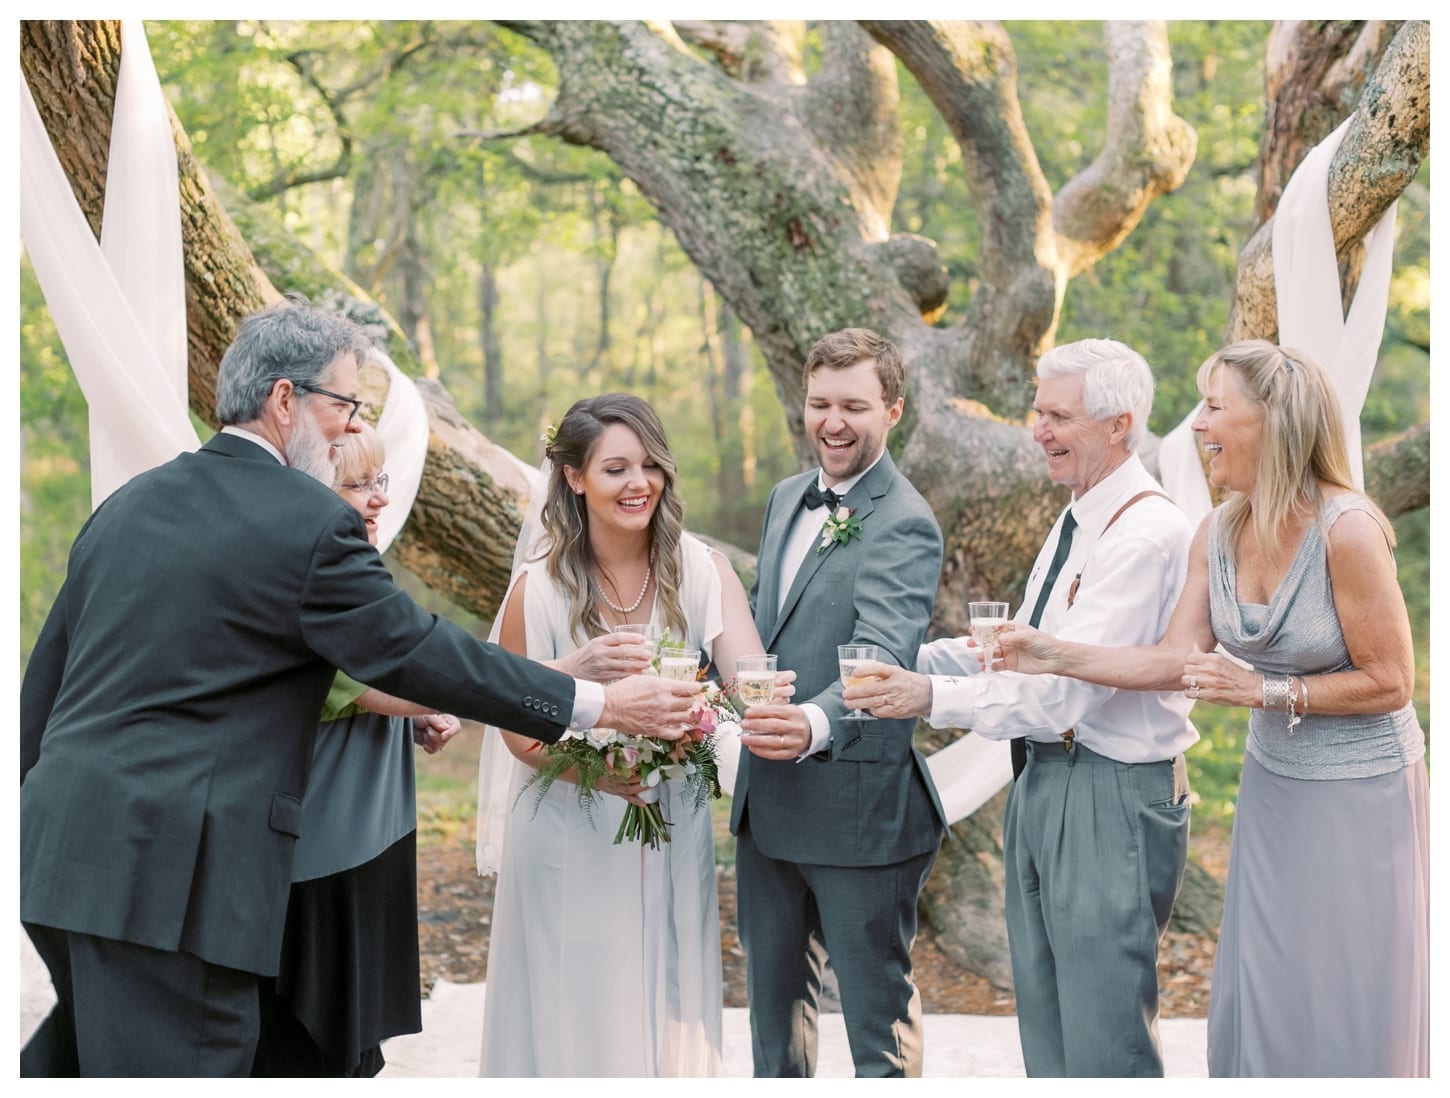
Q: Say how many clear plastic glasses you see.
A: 5